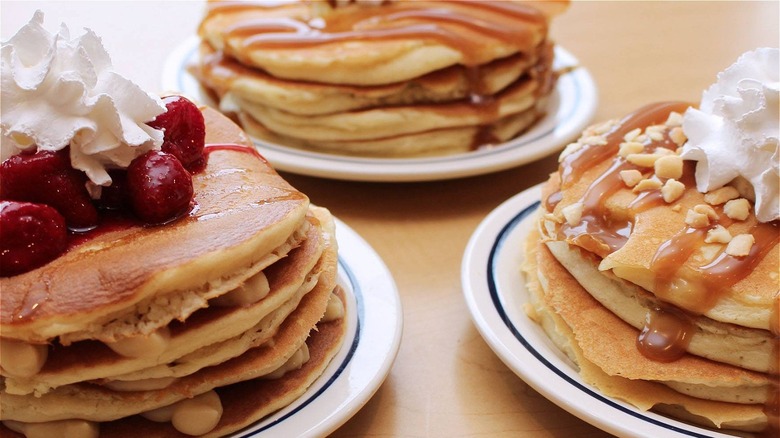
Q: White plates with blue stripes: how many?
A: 3